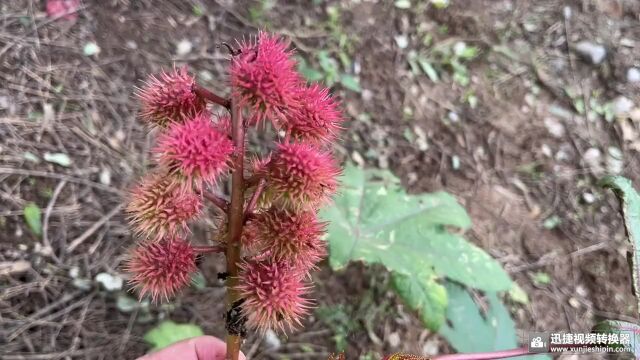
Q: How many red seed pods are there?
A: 9